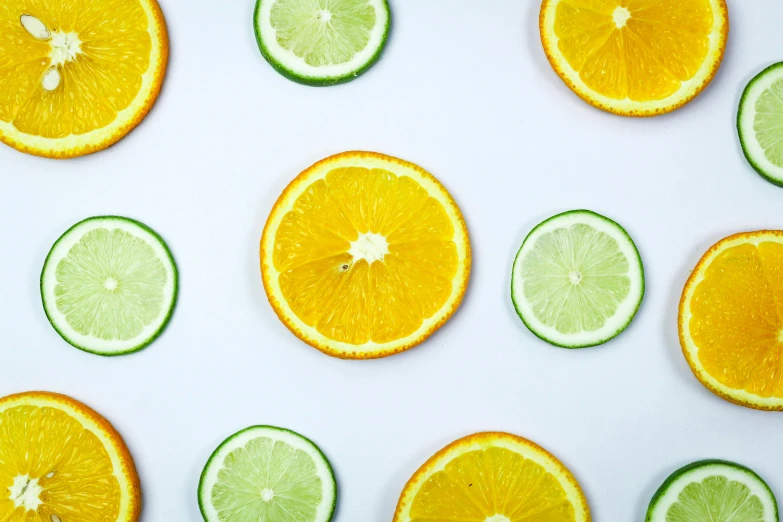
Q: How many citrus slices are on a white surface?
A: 12